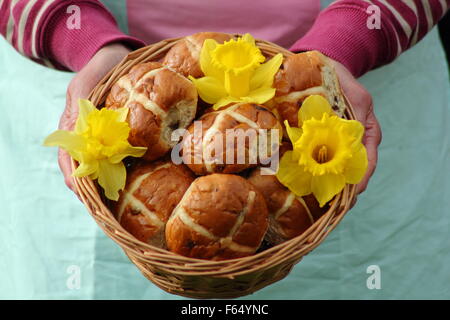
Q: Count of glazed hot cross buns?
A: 7